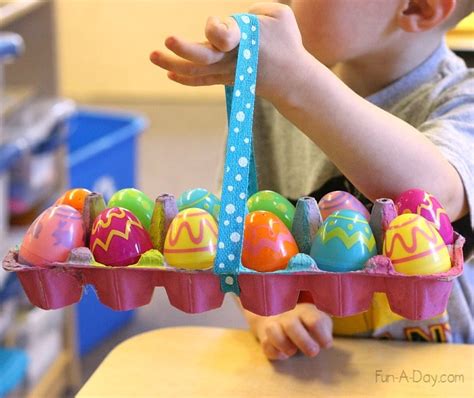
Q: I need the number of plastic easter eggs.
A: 12